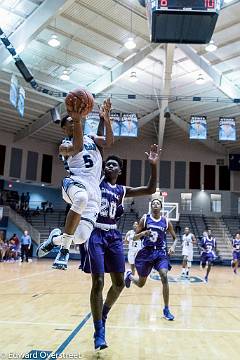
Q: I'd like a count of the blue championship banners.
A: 7